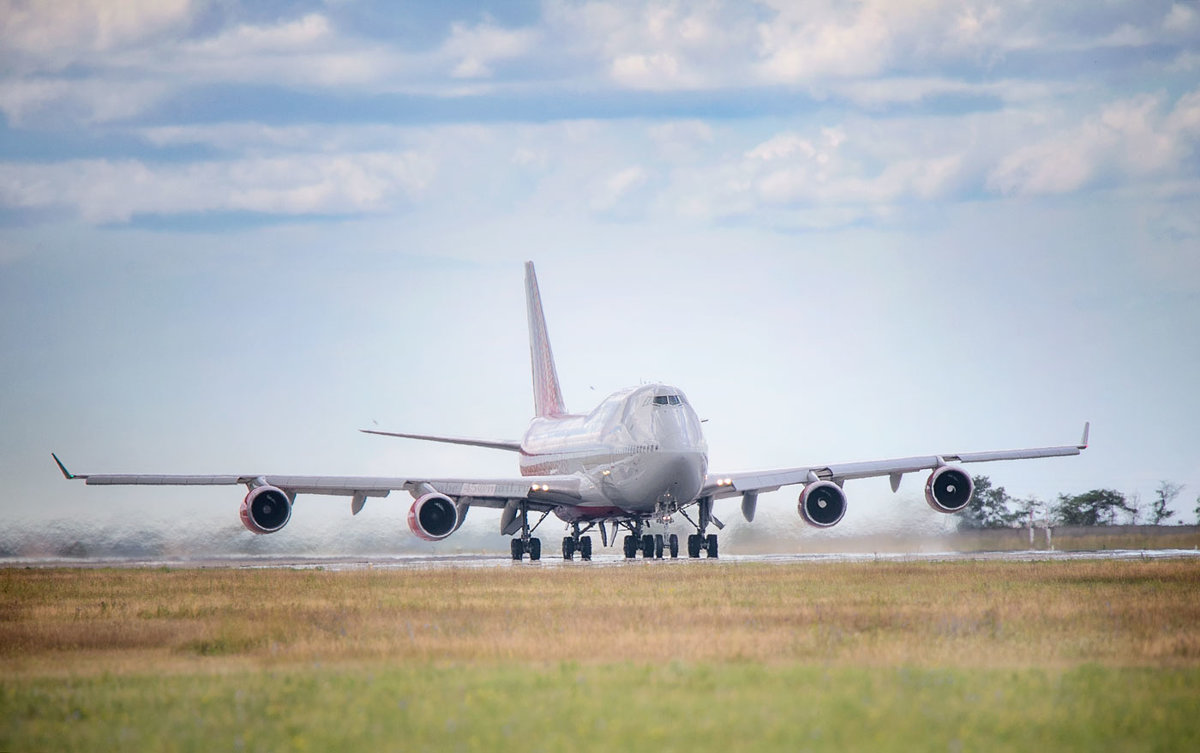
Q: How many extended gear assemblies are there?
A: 5